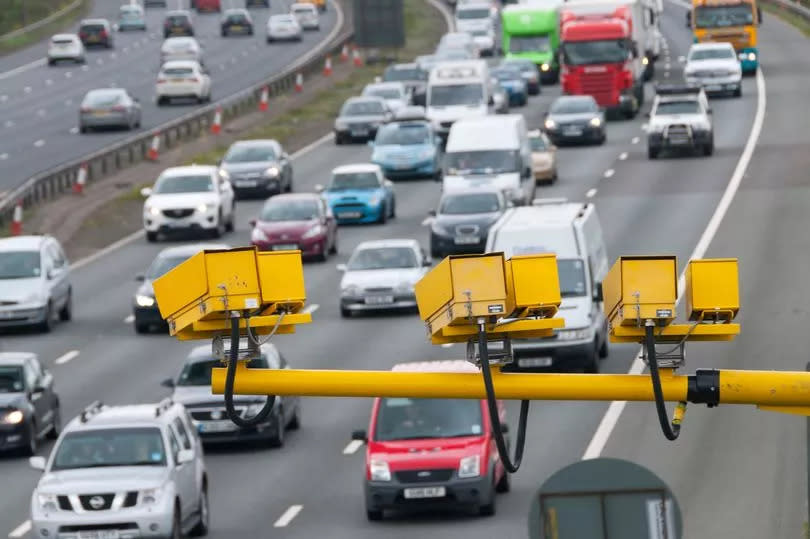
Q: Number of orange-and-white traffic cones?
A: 9